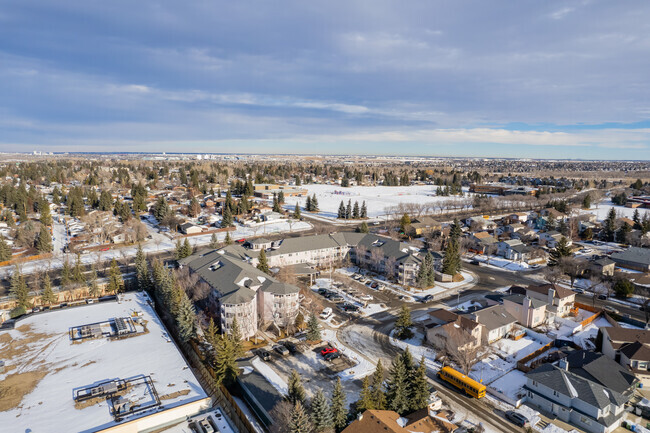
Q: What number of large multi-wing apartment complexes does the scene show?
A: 1